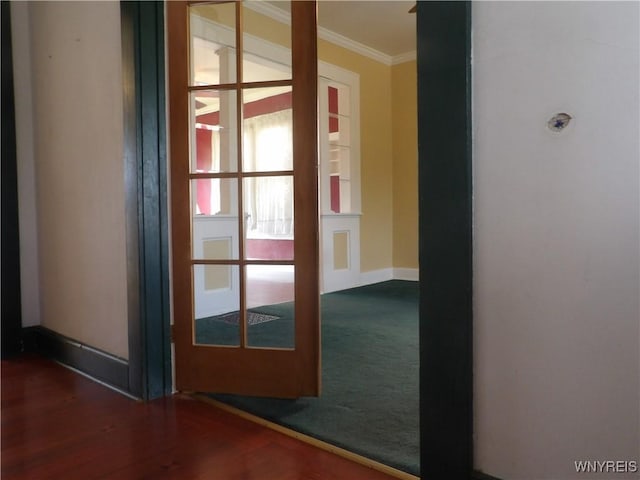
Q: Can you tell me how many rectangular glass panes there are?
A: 8